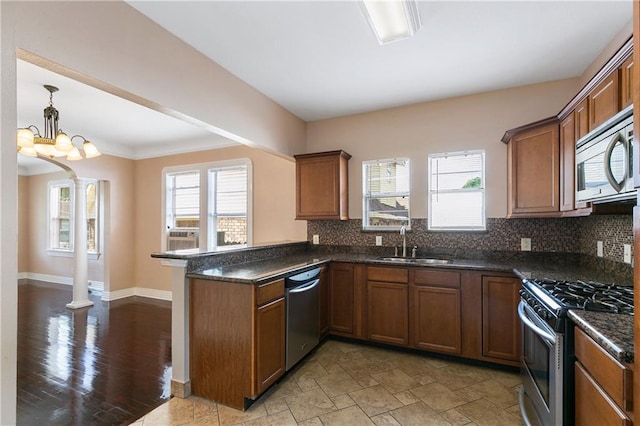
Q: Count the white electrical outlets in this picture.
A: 5